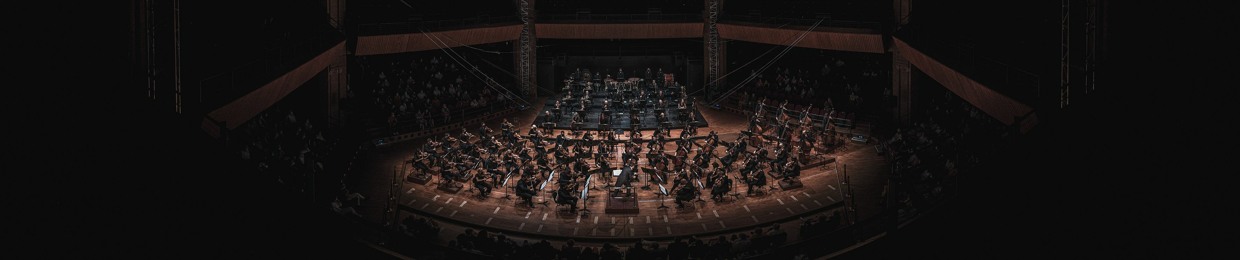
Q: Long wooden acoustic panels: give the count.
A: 5